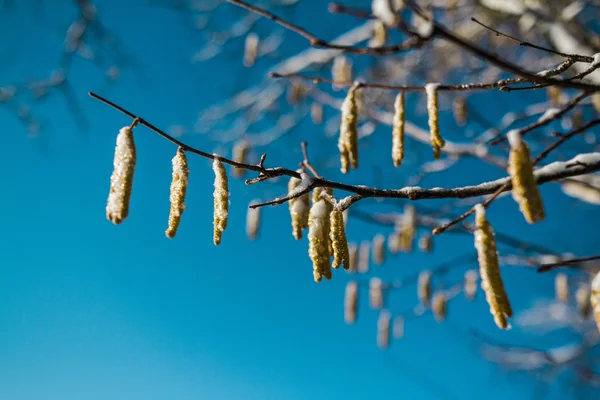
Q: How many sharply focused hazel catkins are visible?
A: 11